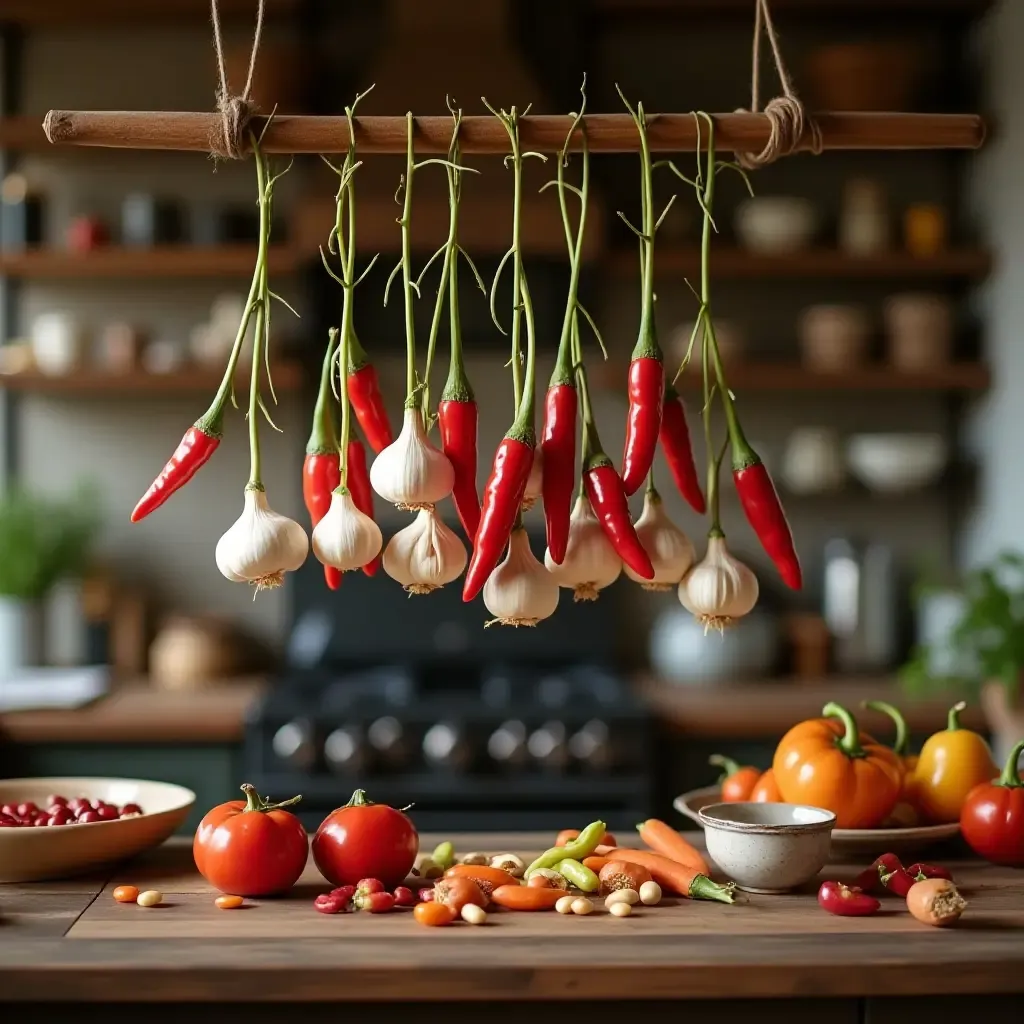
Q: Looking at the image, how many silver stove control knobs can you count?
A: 7